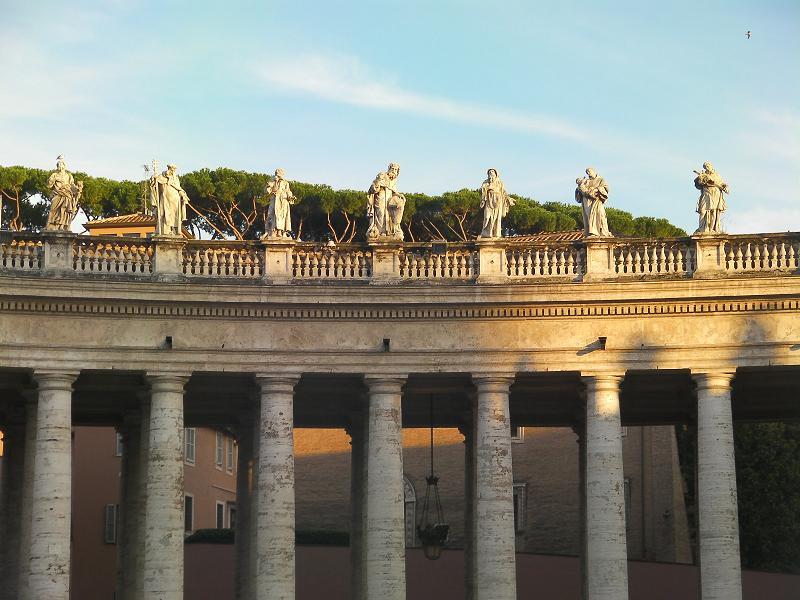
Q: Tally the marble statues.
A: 7